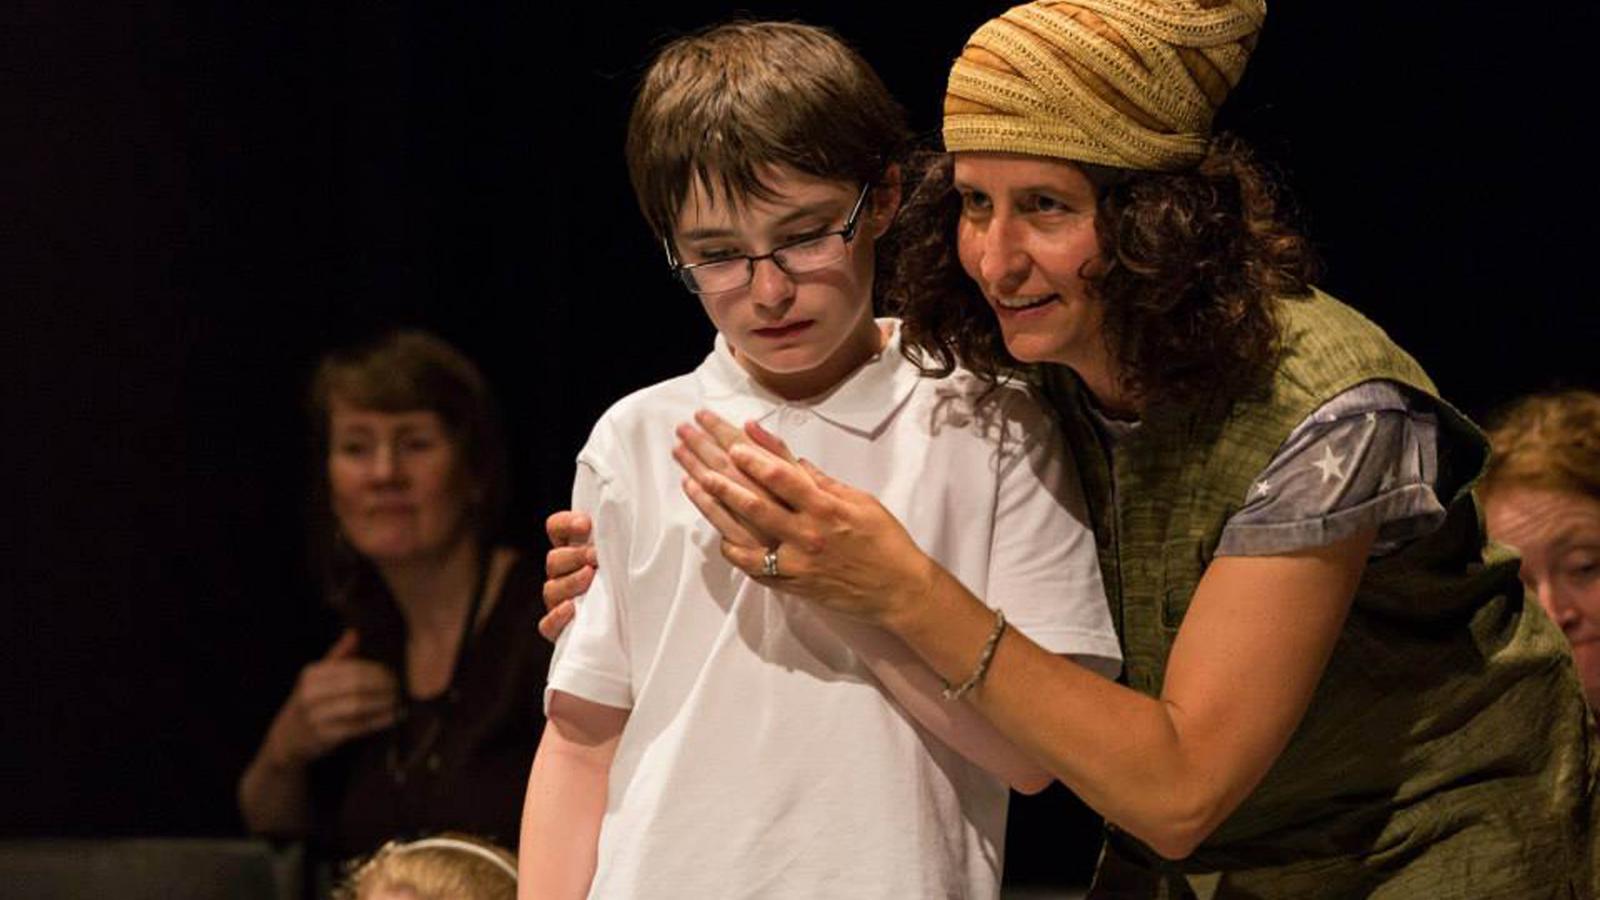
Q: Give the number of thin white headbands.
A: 1